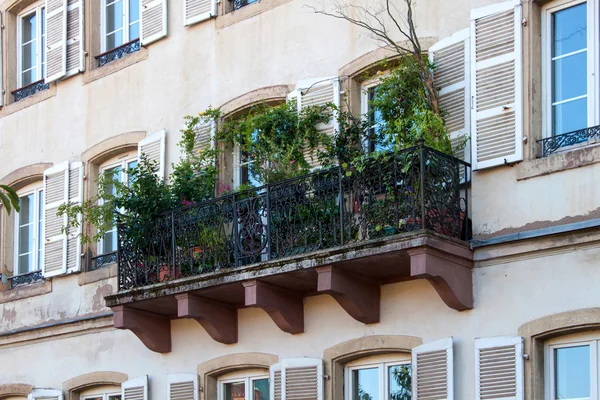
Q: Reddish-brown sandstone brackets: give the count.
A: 5